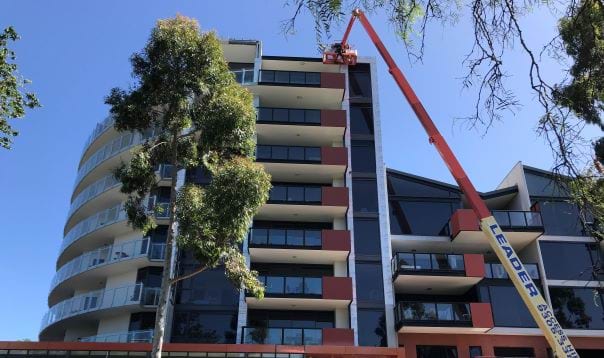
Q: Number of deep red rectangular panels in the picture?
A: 10